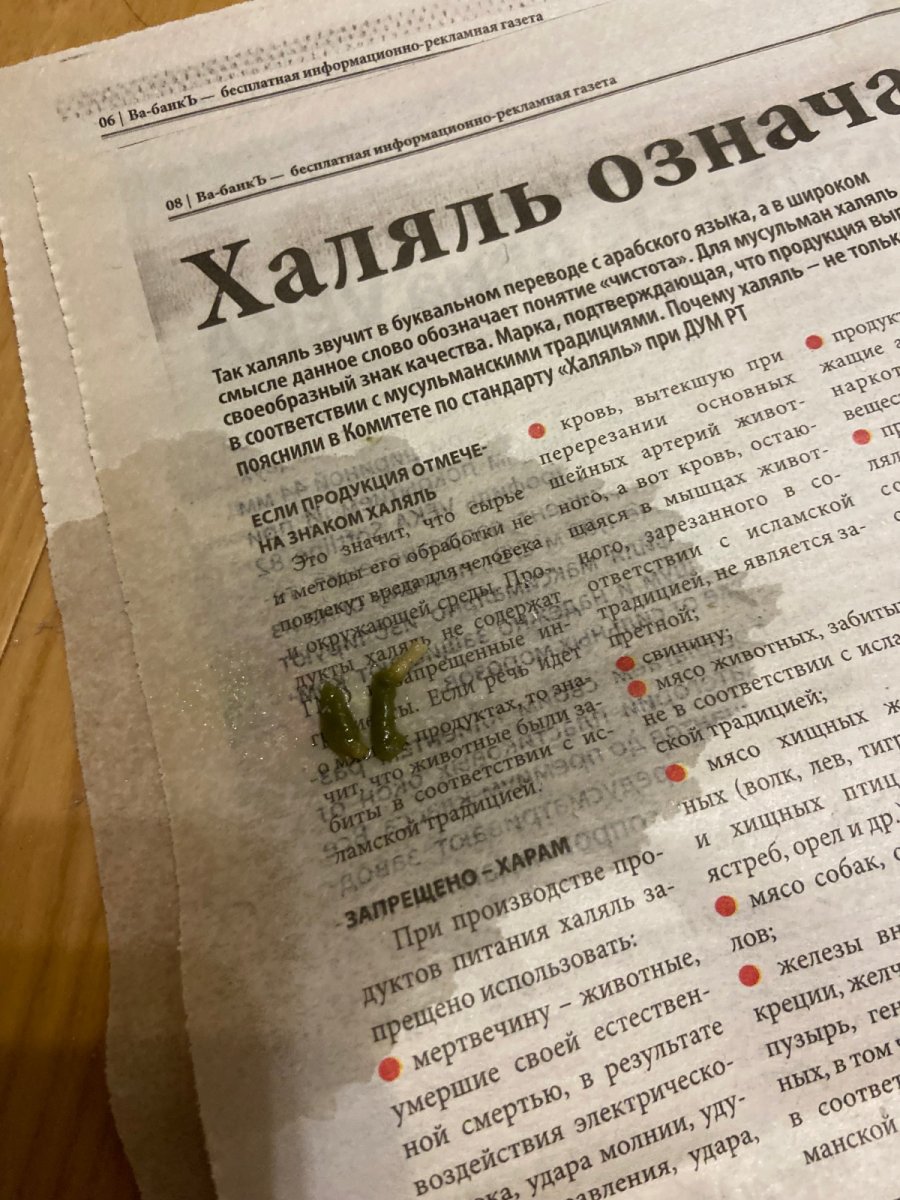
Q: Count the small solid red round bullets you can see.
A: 9